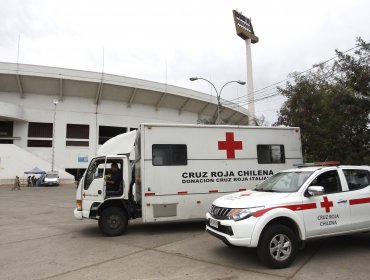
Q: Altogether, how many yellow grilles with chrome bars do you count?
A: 0